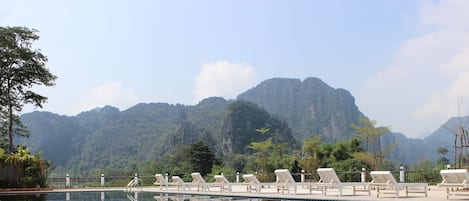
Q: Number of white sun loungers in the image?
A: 9